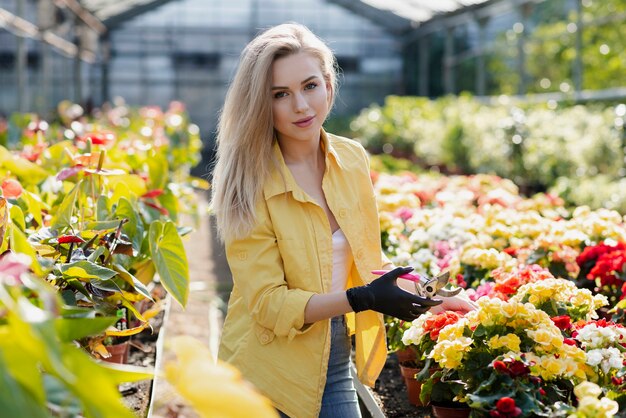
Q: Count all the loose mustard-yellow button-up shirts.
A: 1